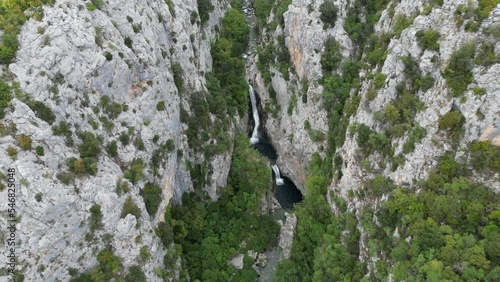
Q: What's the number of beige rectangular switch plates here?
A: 0